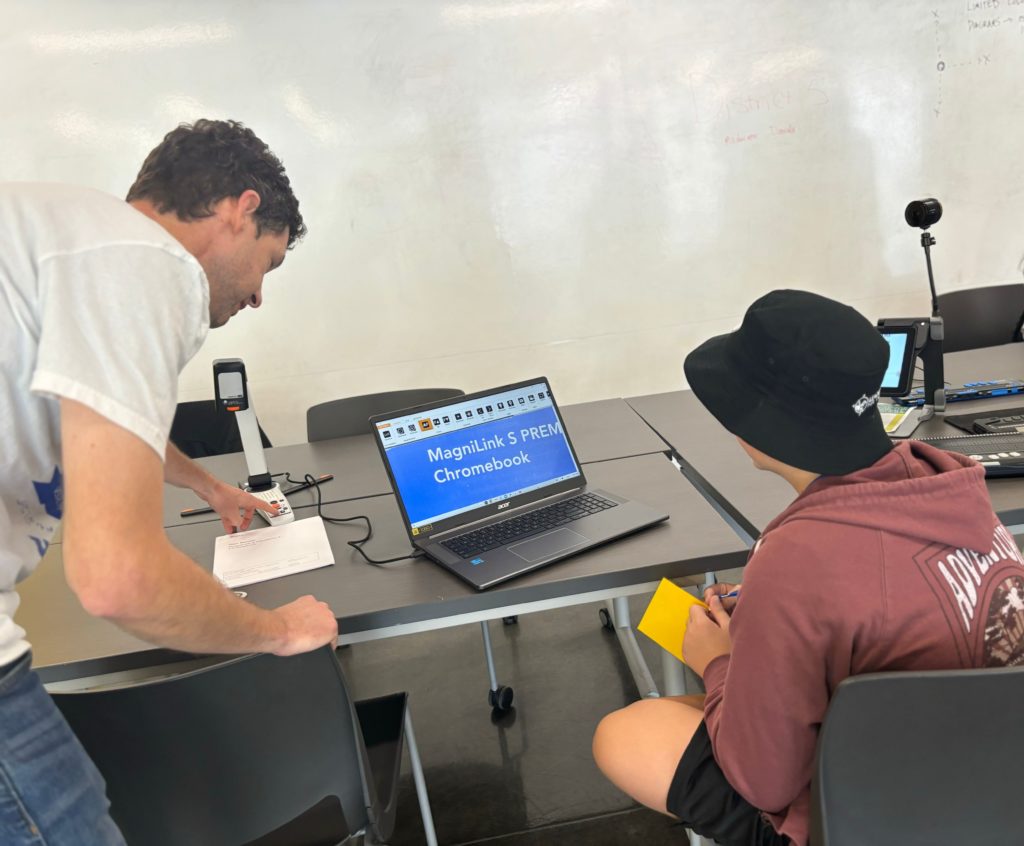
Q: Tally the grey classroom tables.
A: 3